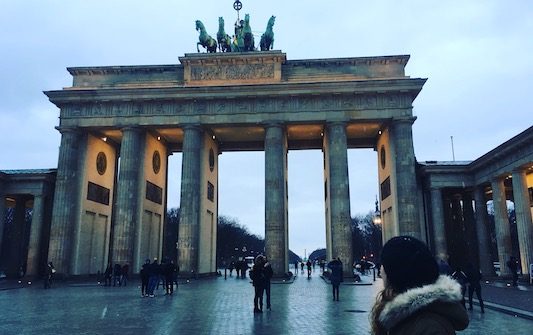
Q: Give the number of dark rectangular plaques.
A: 4